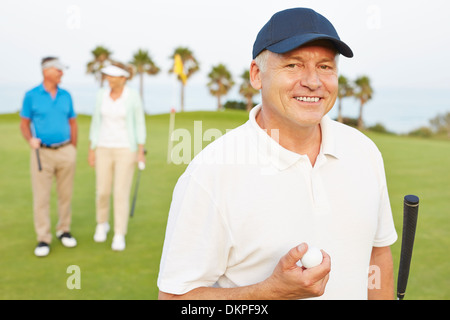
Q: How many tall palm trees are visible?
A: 7